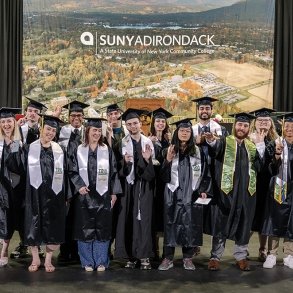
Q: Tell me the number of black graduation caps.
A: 13